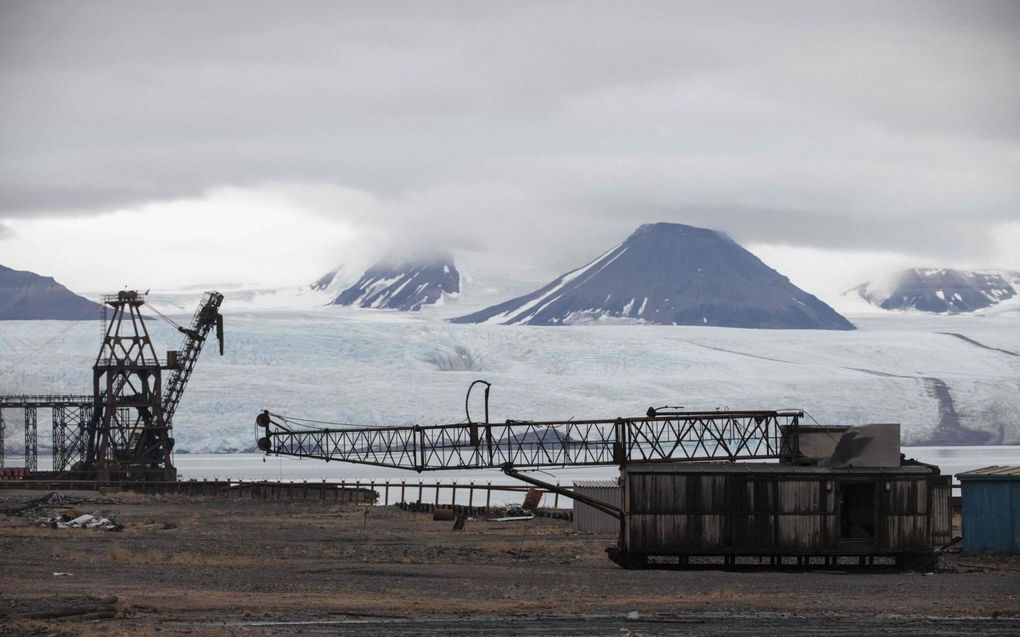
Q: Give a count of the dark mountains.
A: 4